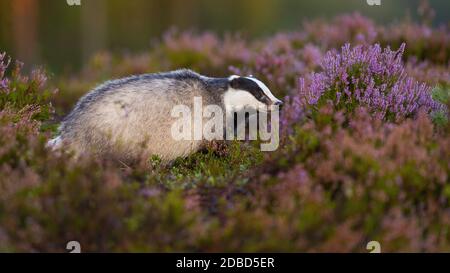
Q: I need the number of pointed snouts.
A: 1